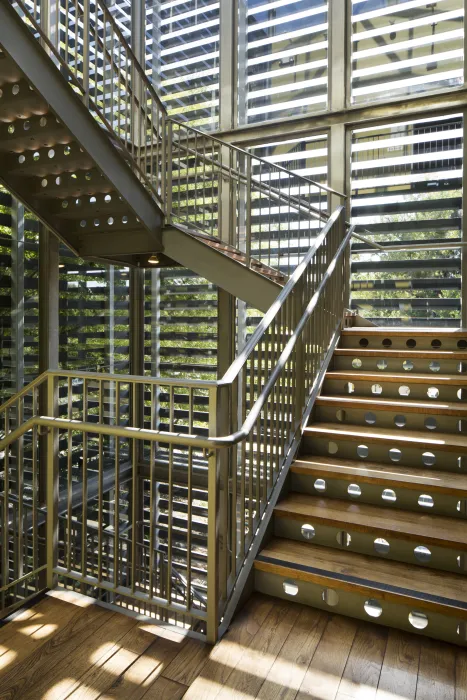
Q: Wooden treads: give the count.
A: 8